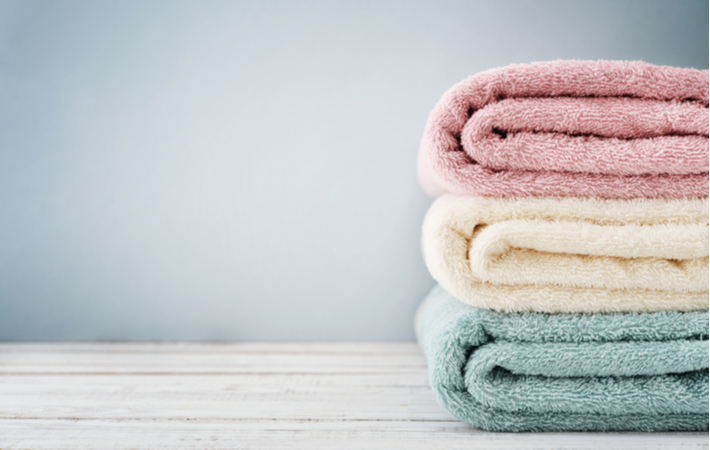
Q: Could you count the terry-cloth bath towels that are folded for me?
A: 3